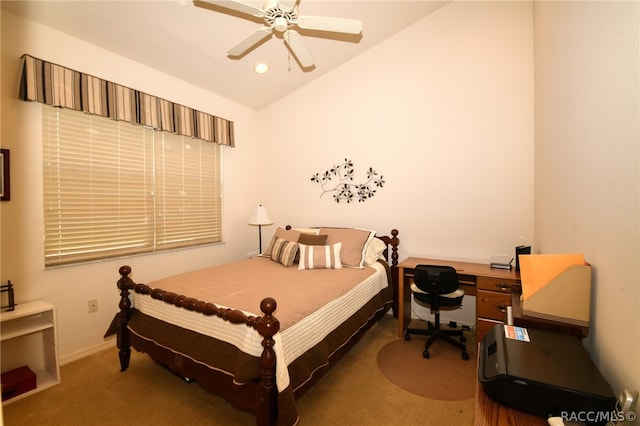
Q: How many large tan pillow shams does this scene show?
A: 2